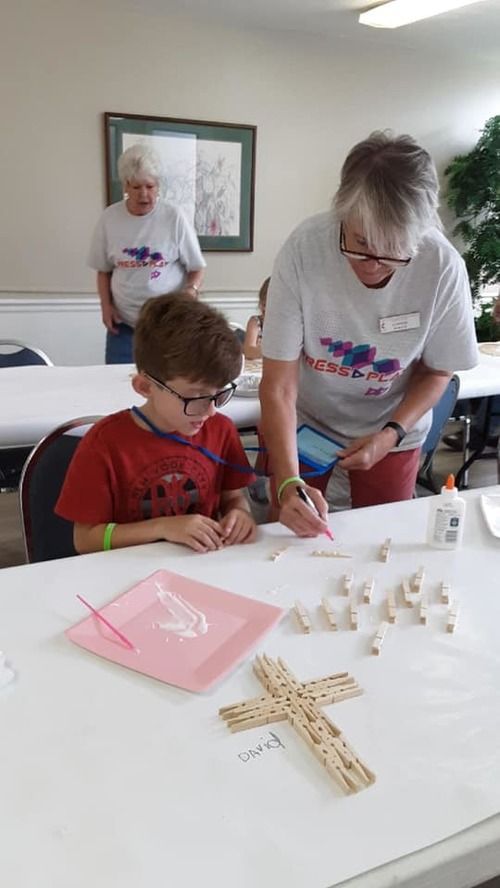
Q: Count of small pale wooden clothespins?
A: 15